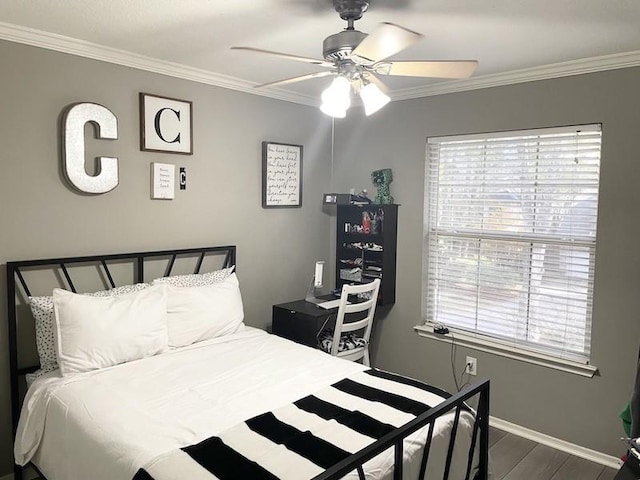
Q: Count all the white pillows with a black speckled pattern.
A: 2